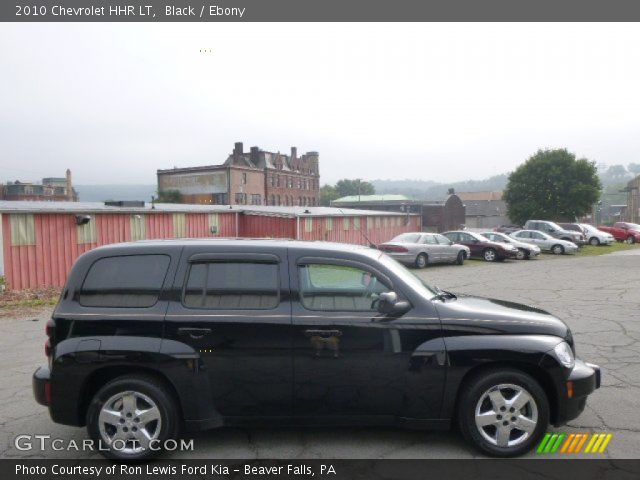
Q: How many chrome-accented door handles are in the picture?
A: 2